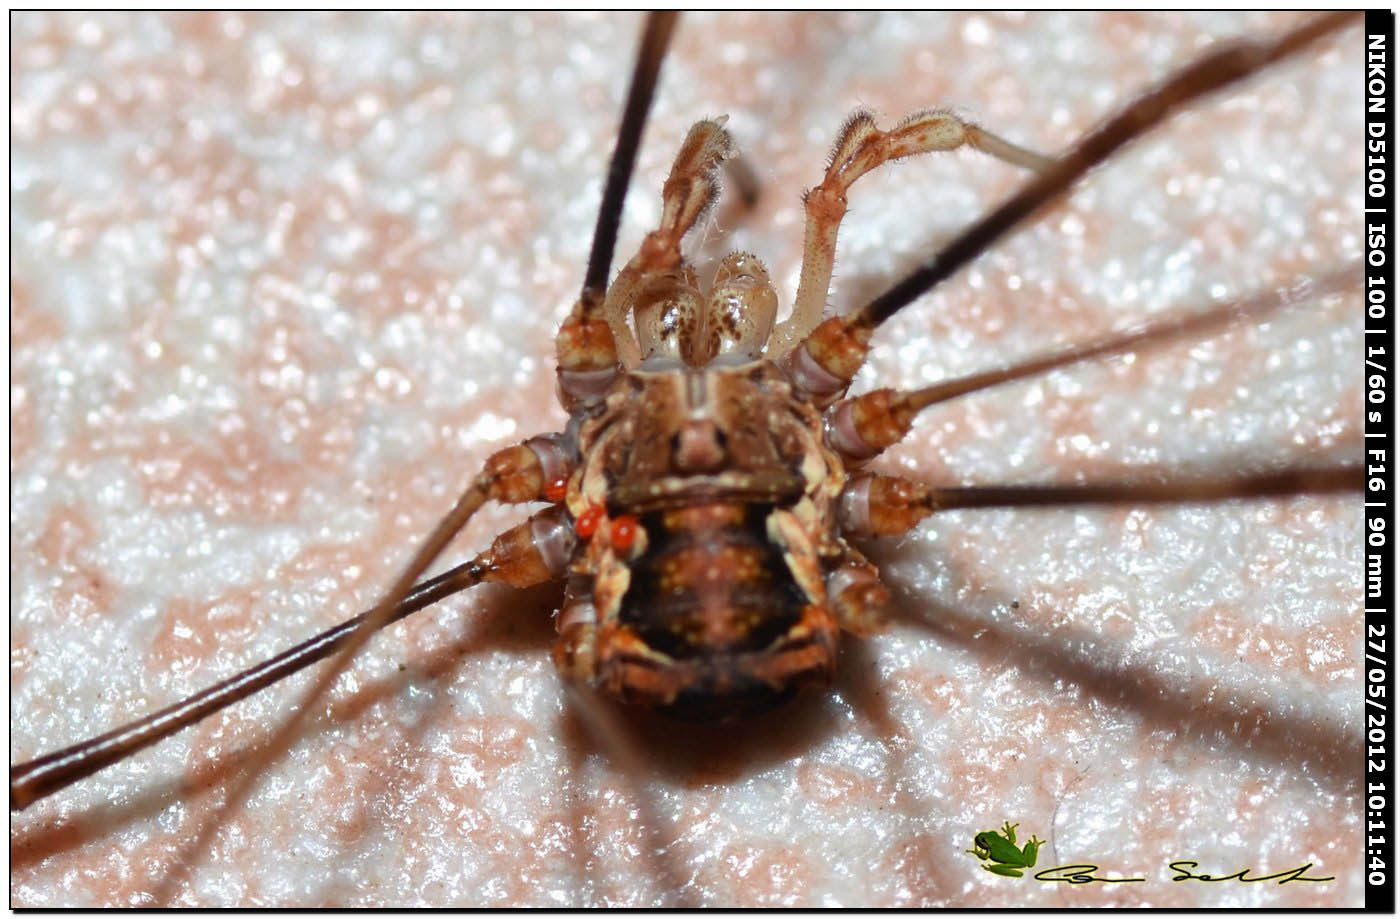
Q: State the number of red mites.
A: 3